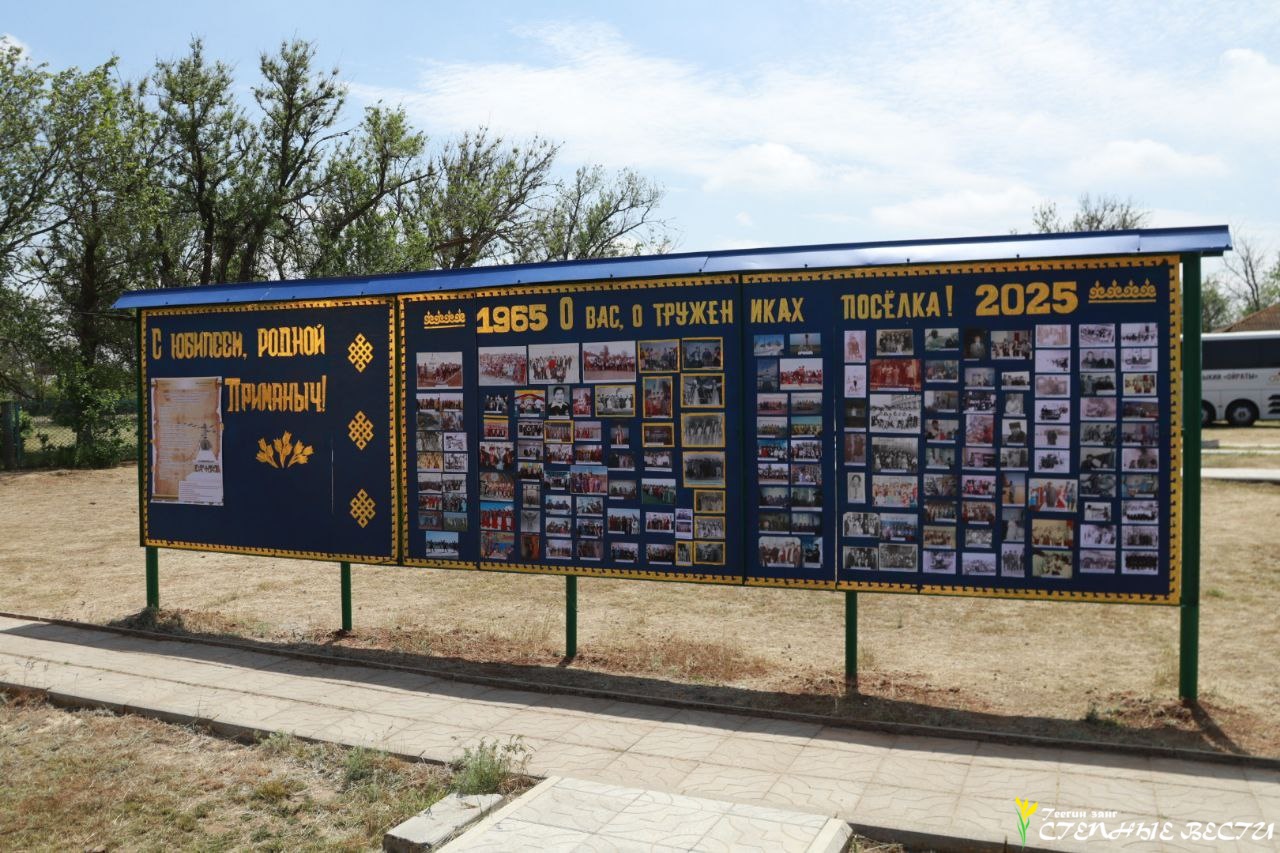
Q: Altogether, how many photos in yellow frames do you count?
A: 13